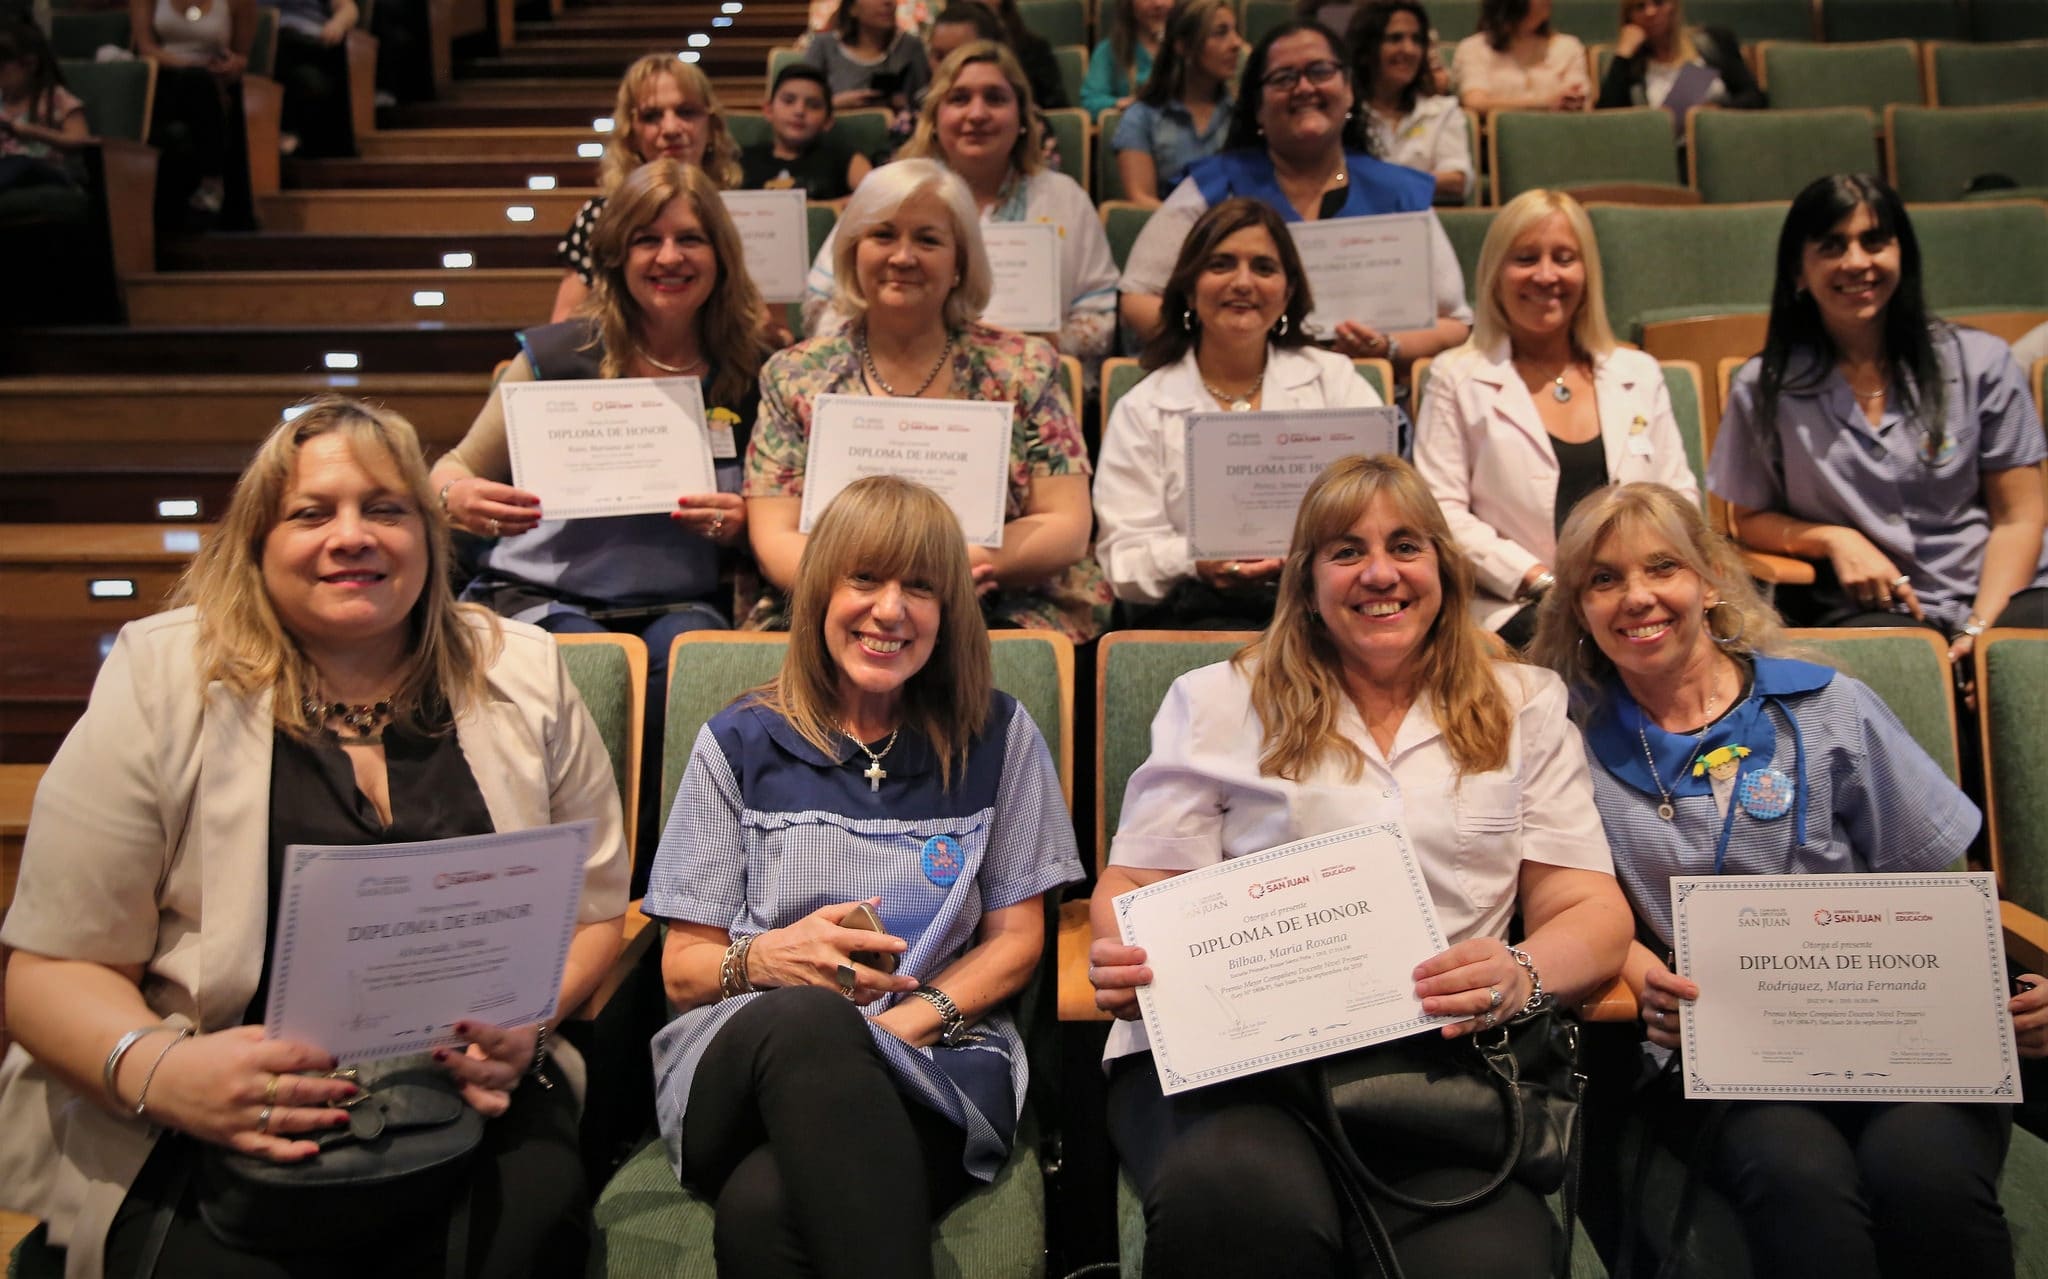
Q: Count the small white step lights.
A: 14